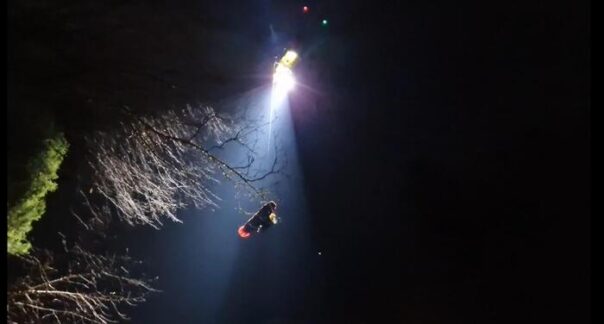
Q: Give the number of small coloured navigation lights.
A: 2